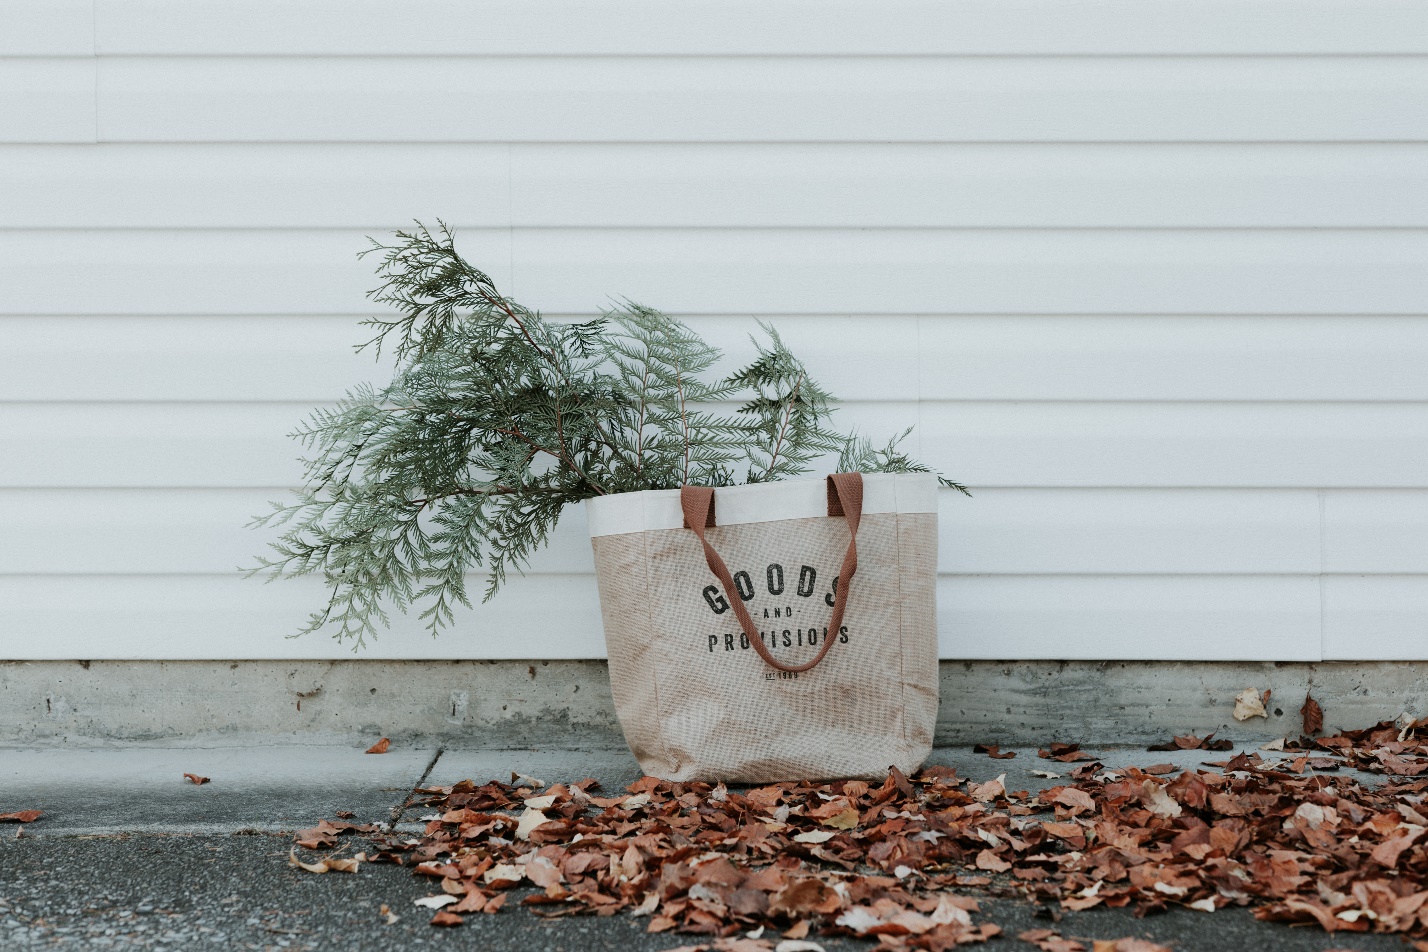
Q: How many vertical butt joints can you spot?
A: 4